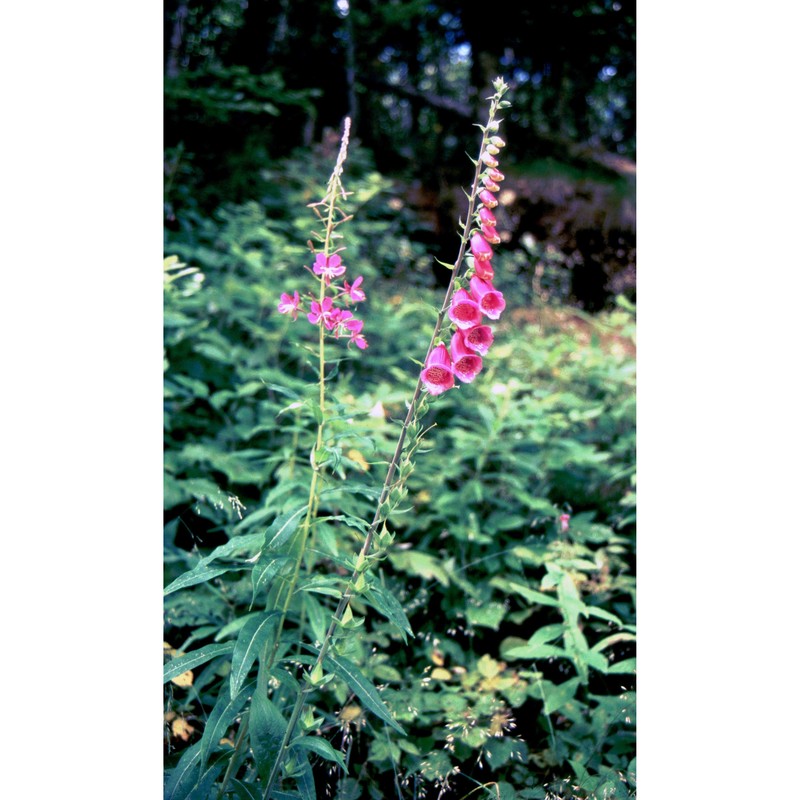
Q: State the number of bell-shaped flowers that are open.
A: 5